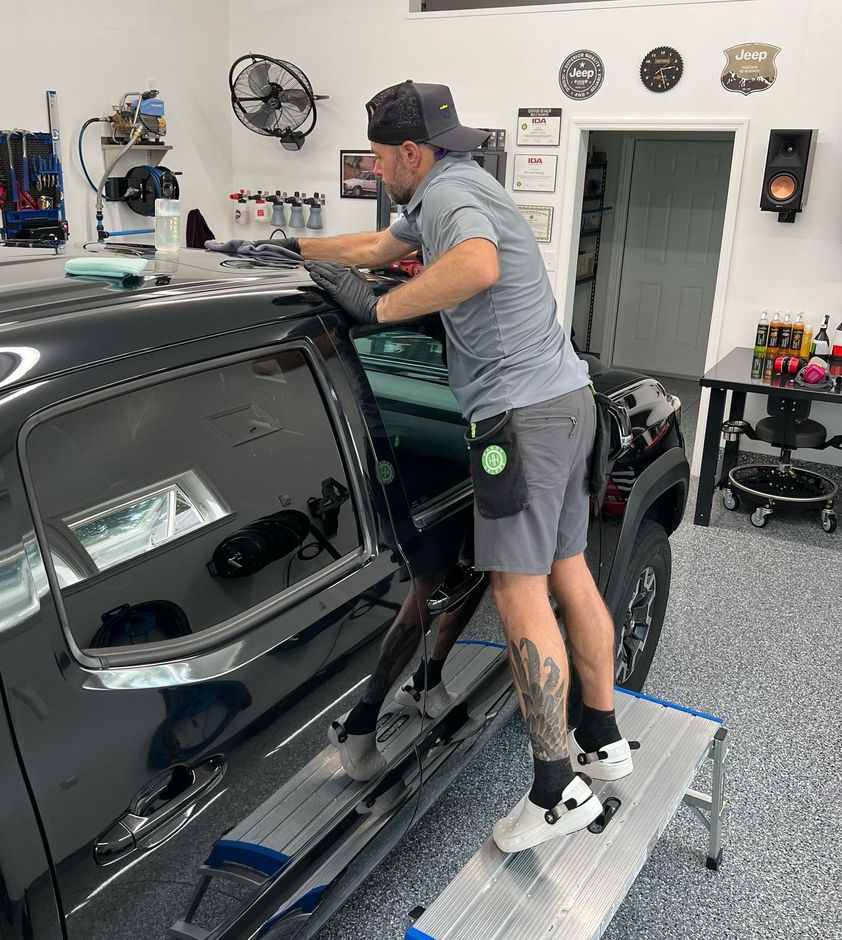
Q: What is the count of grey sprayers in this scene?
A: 3